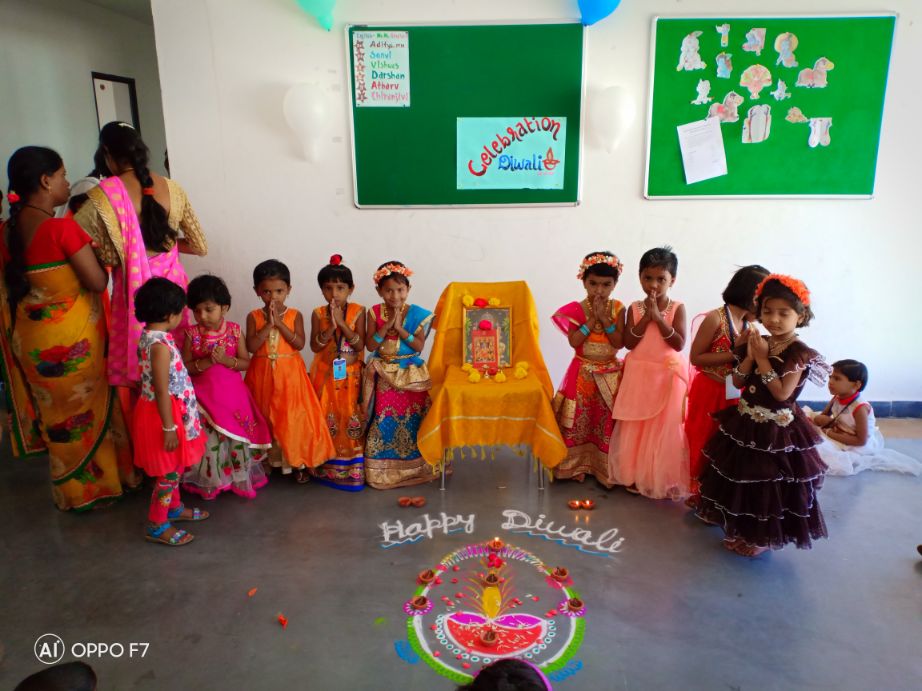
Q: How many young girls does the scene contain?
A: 10